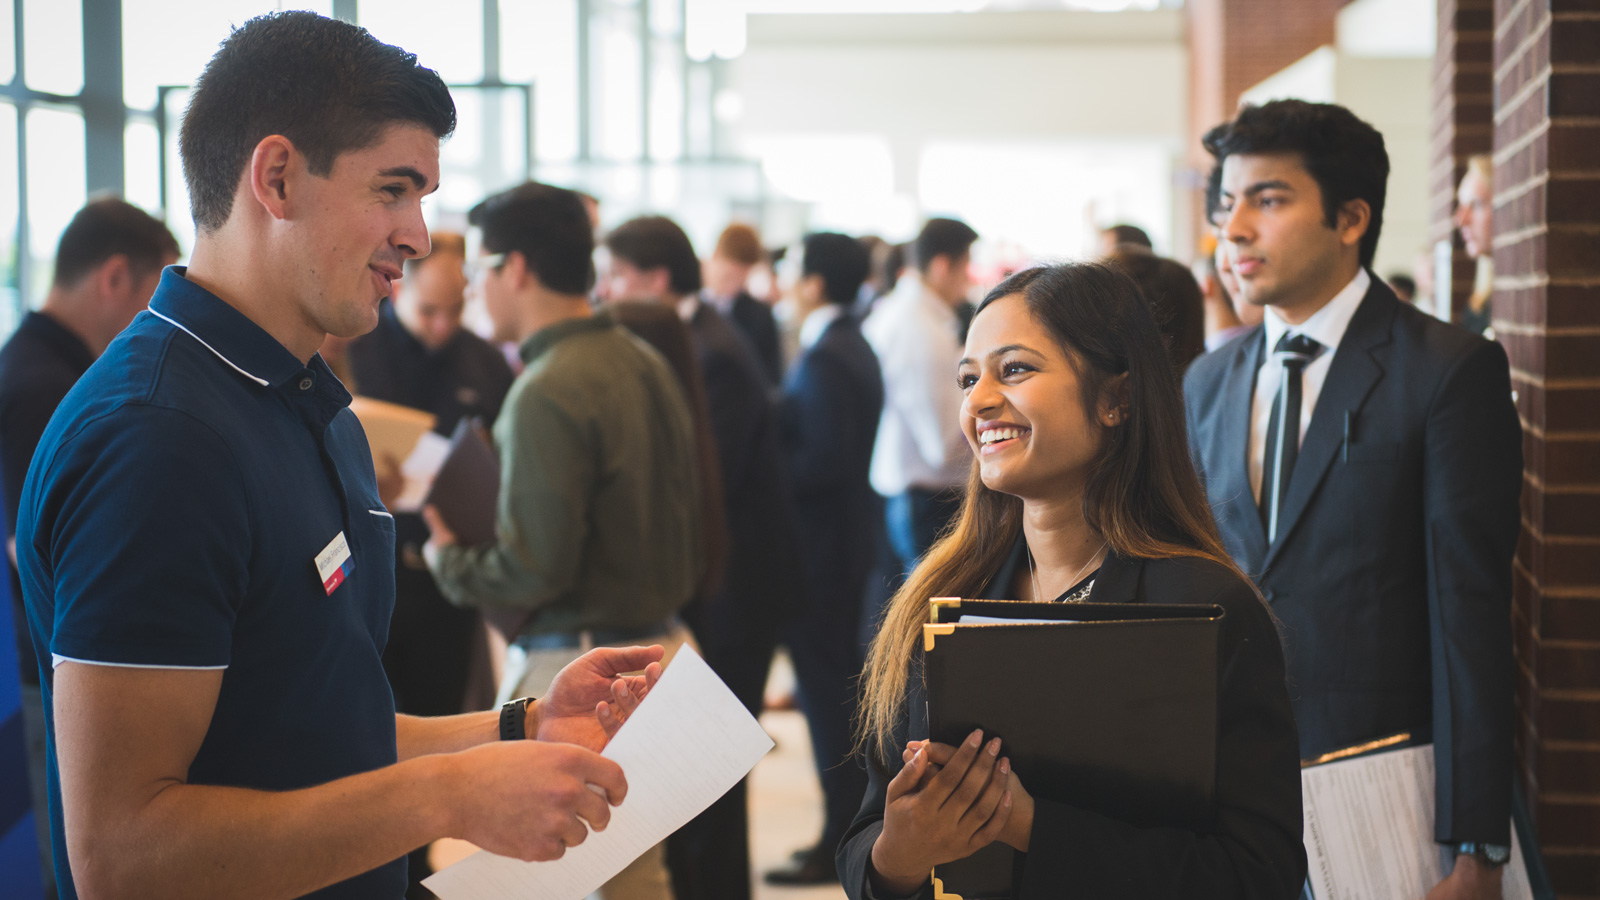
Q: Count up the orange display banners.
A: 0